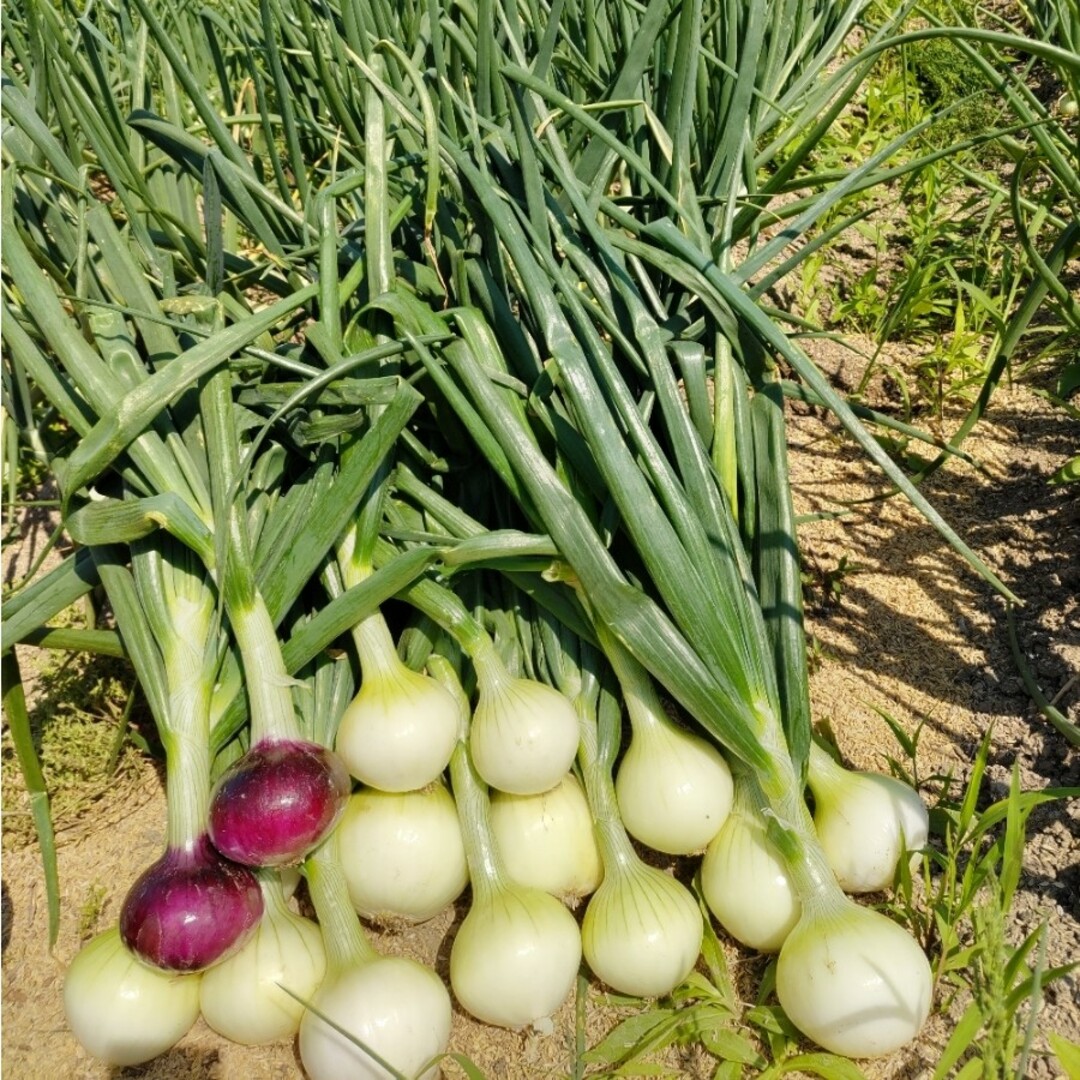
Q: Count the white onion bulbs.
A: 13